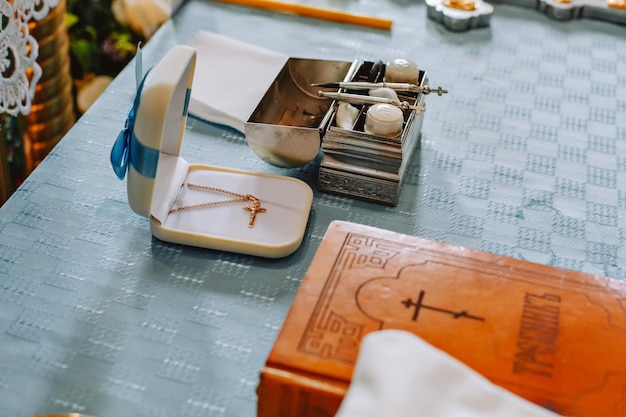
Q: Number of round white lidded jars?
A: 2